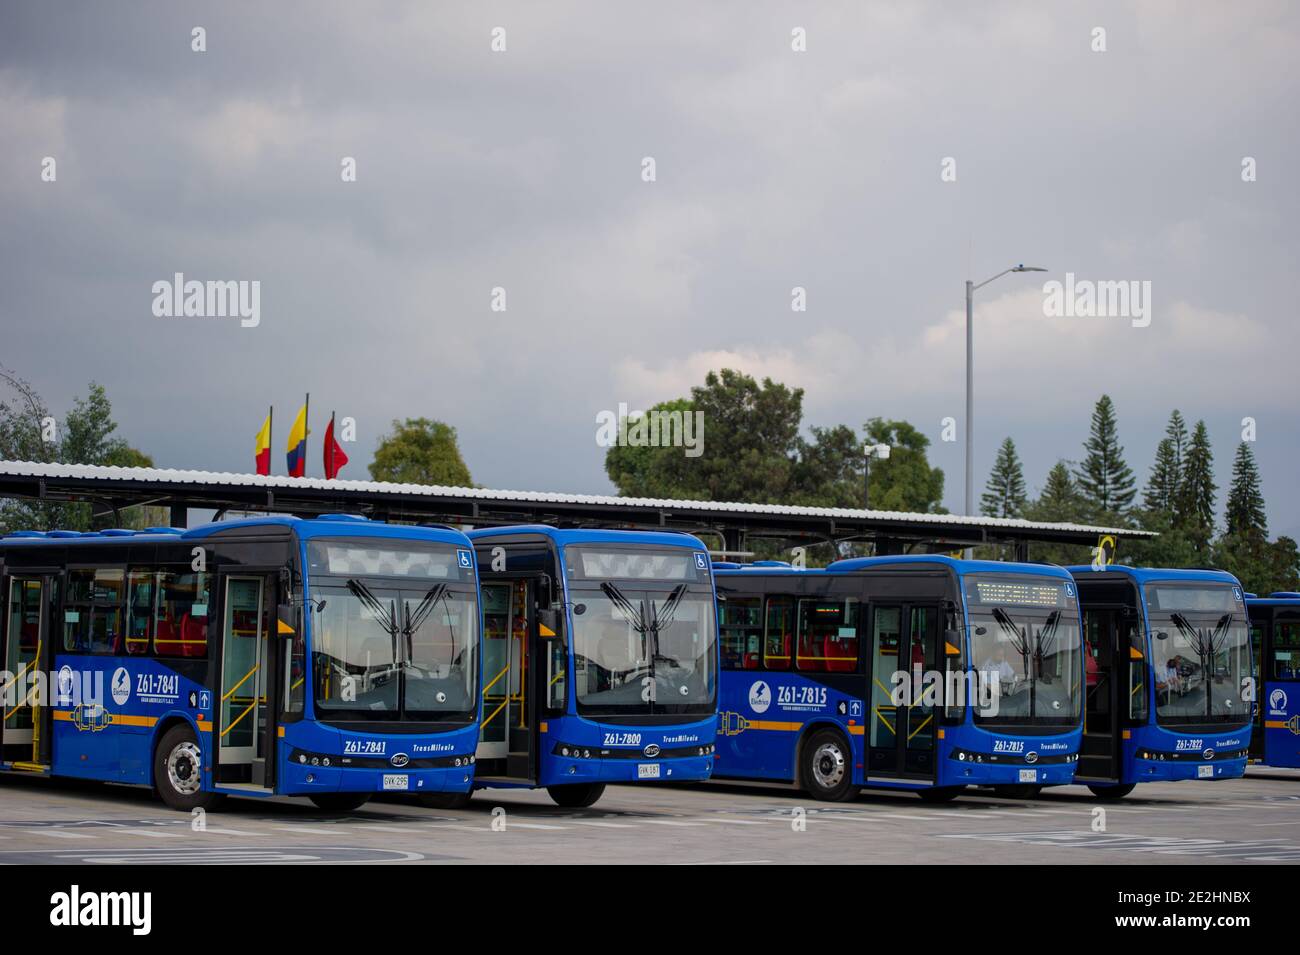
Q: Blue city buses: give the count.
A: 5